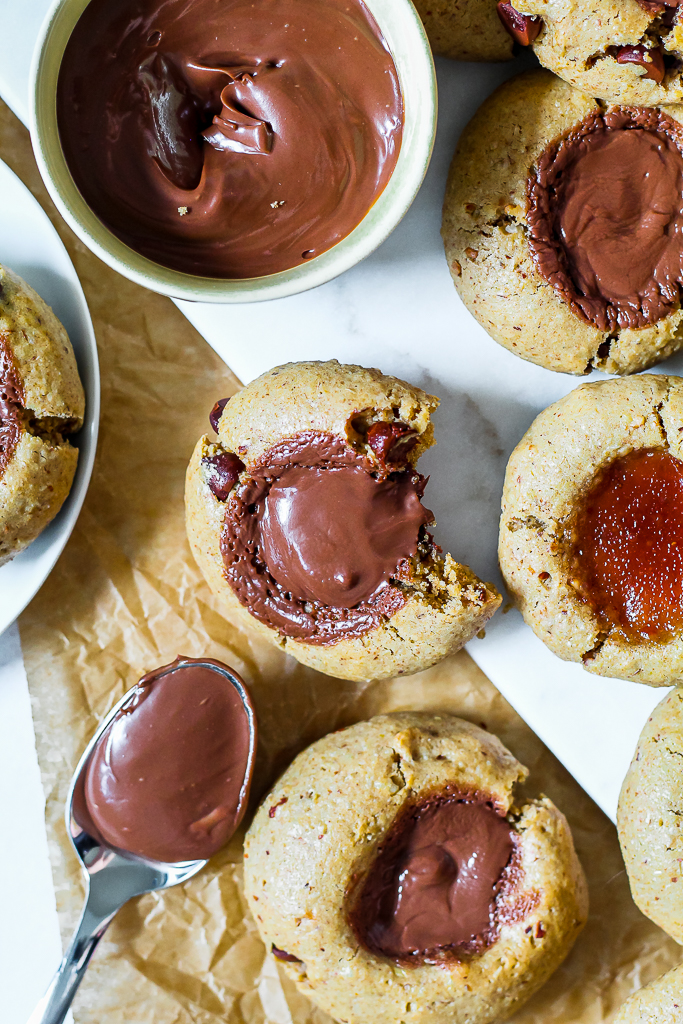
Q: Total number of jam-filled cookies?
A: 1